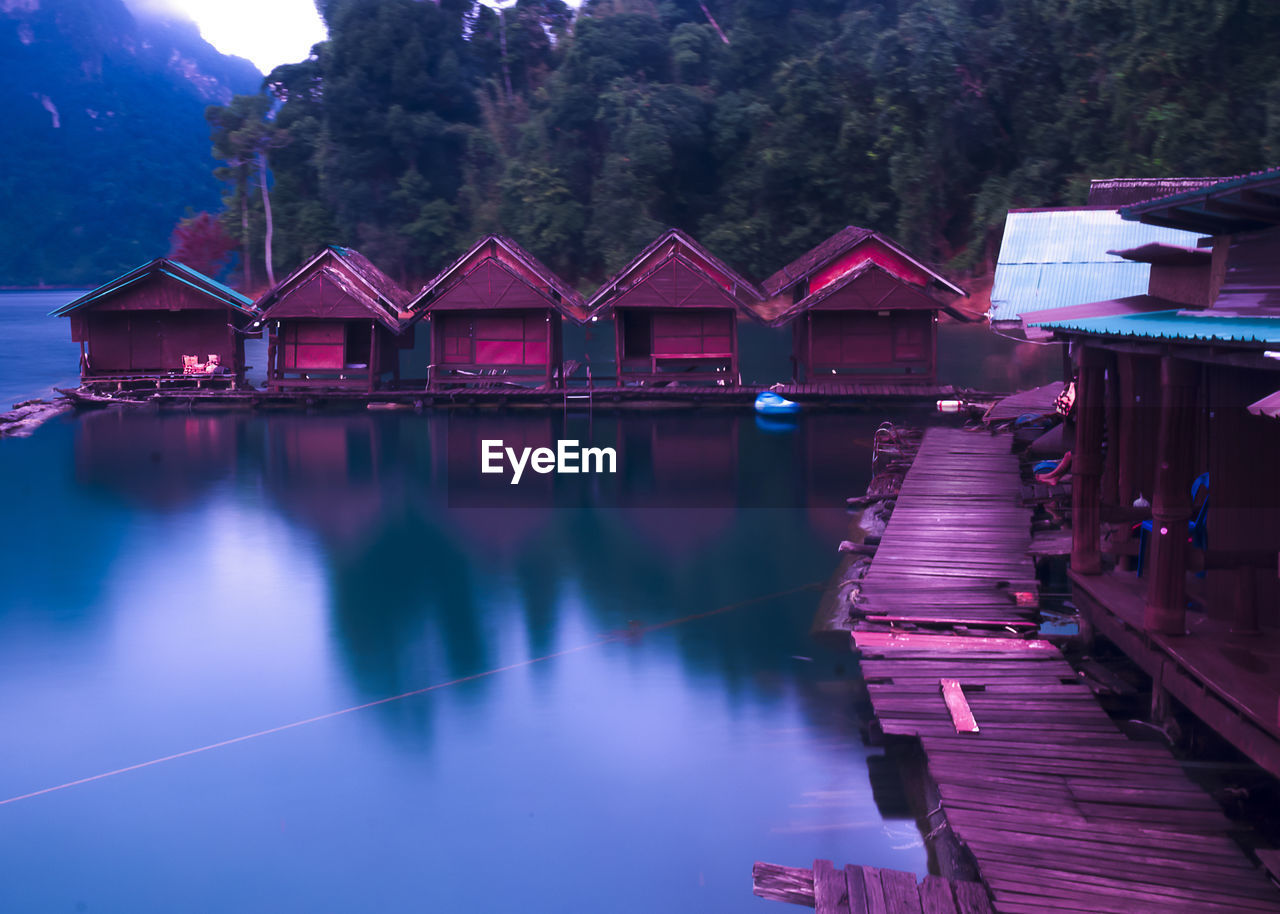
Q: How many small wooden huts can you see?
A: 5